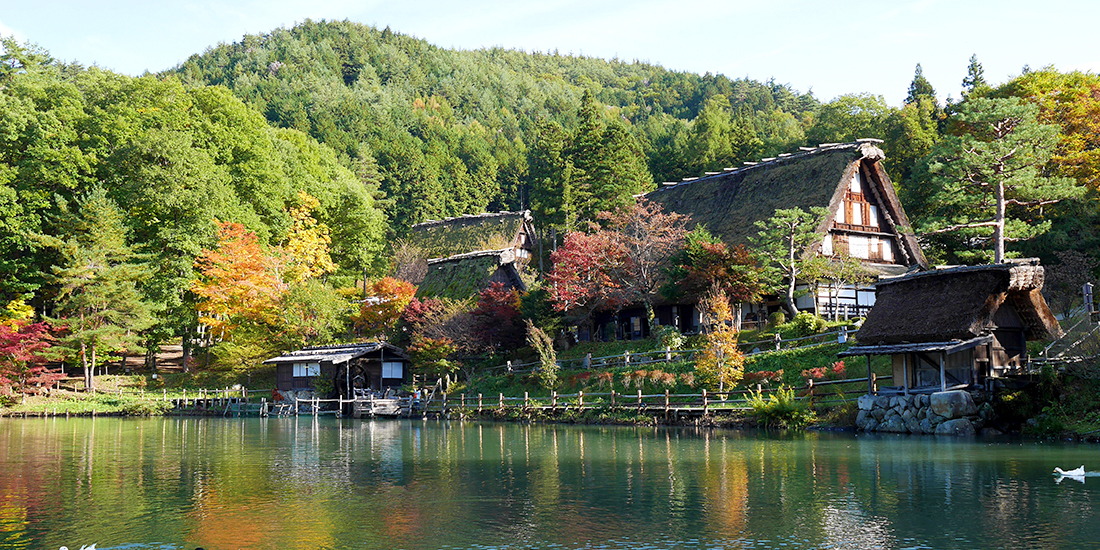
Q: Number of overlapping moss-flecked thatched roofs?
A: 2